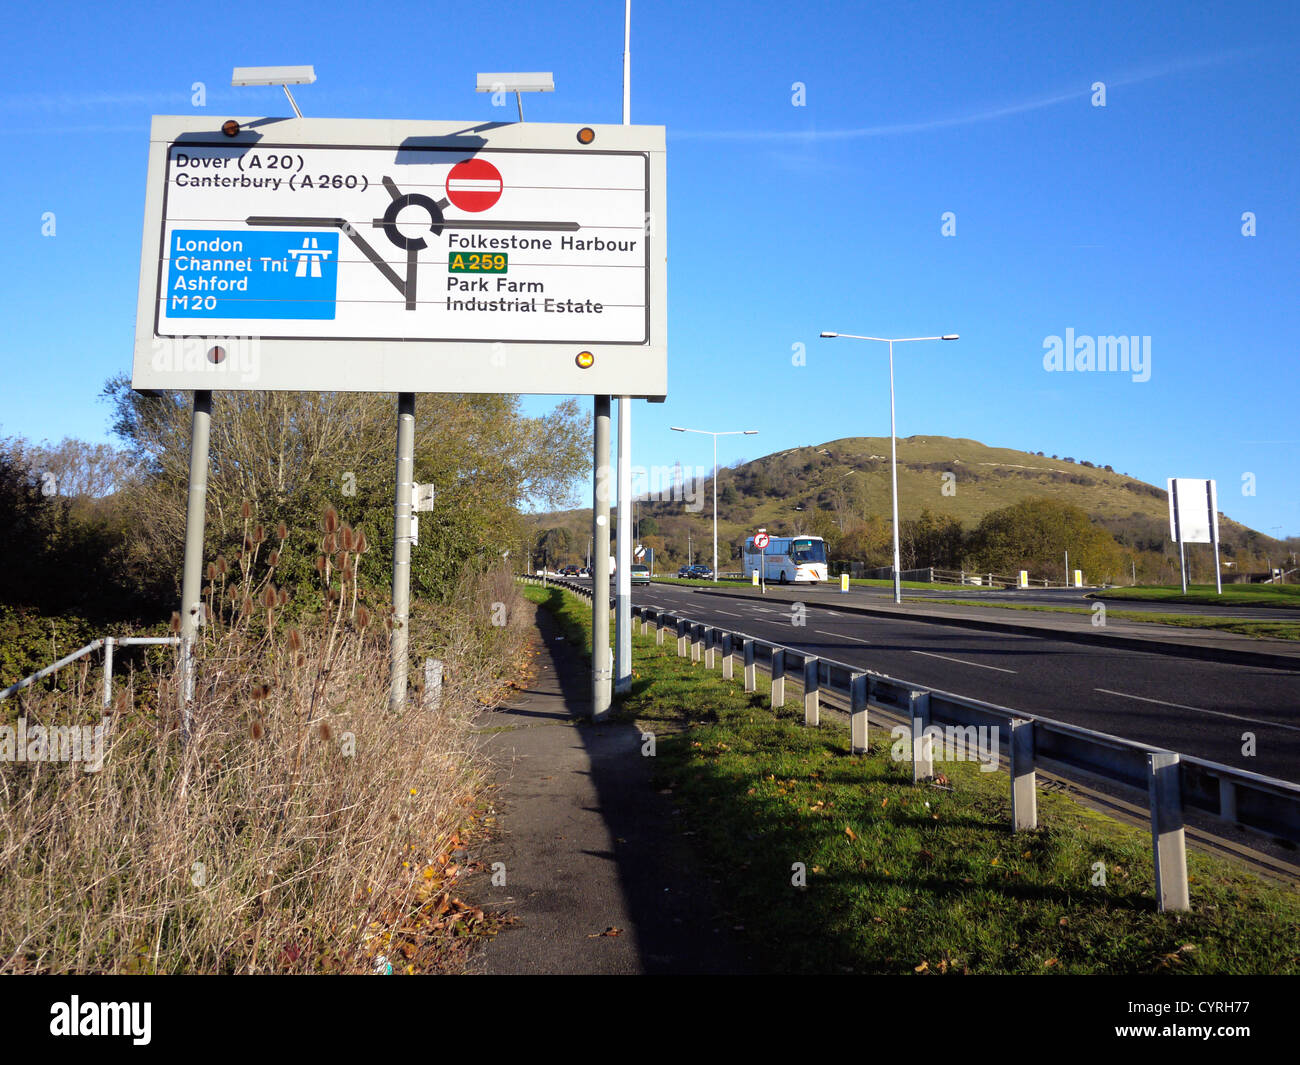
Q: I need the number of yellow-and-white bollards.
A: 4